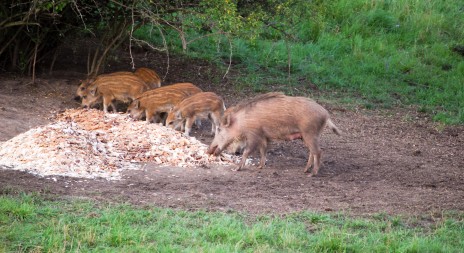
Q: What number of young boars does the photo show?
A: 5